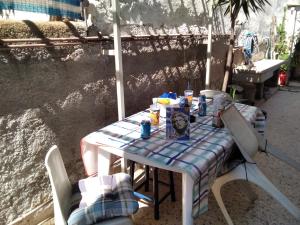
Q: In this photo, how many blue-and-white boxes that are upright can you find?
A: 1